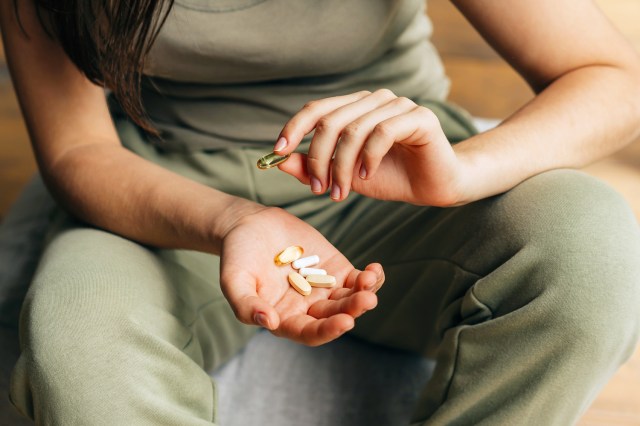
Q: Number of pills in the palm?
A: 5